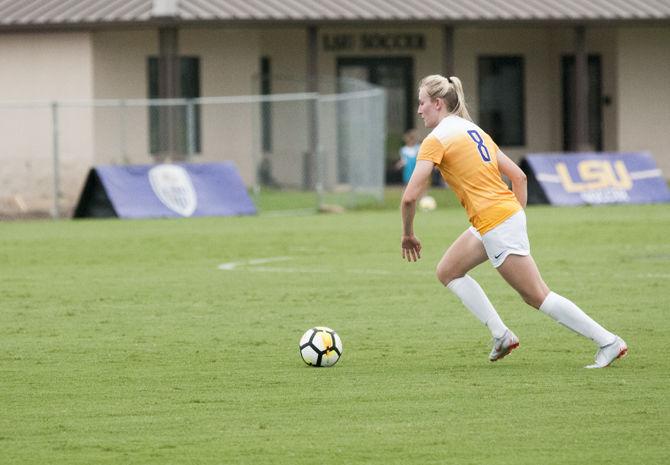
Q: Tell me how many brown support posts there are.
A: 4